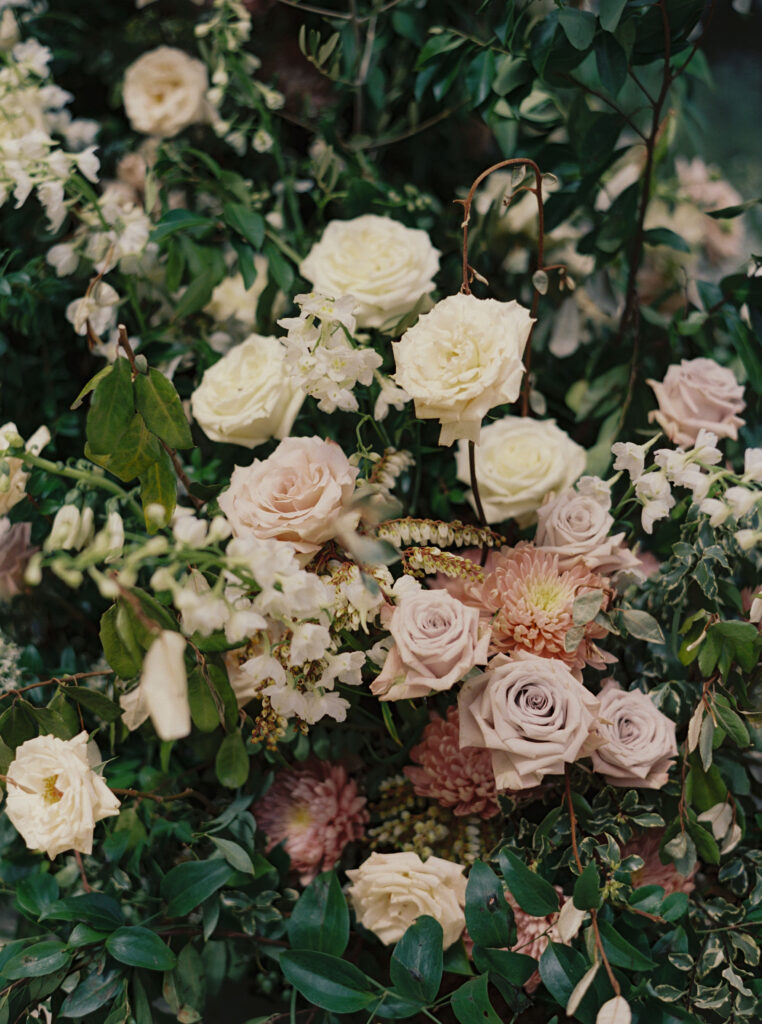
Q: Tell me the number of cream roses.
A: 7